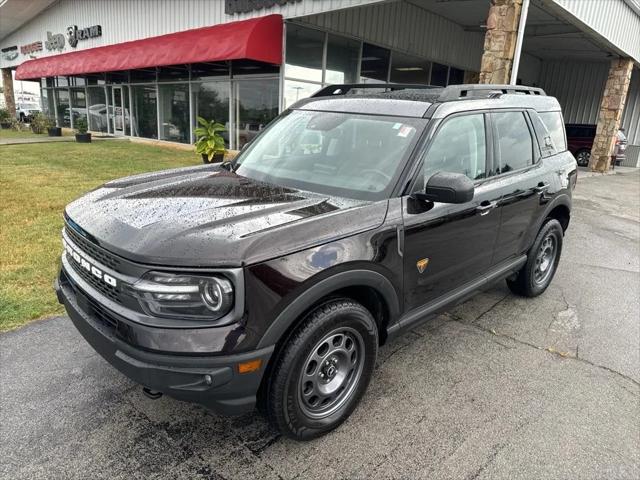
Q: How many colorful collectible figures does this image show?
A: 0